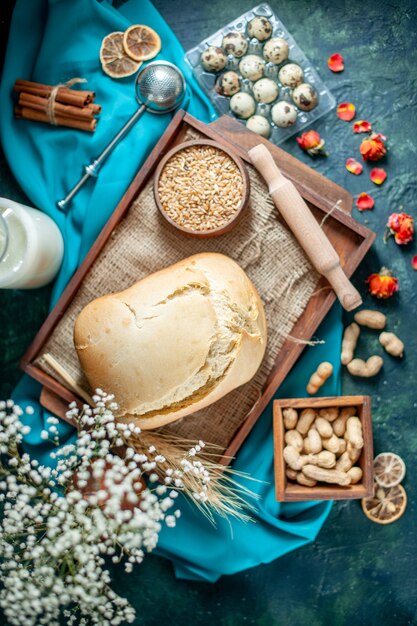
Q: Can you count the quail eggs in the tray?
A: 12